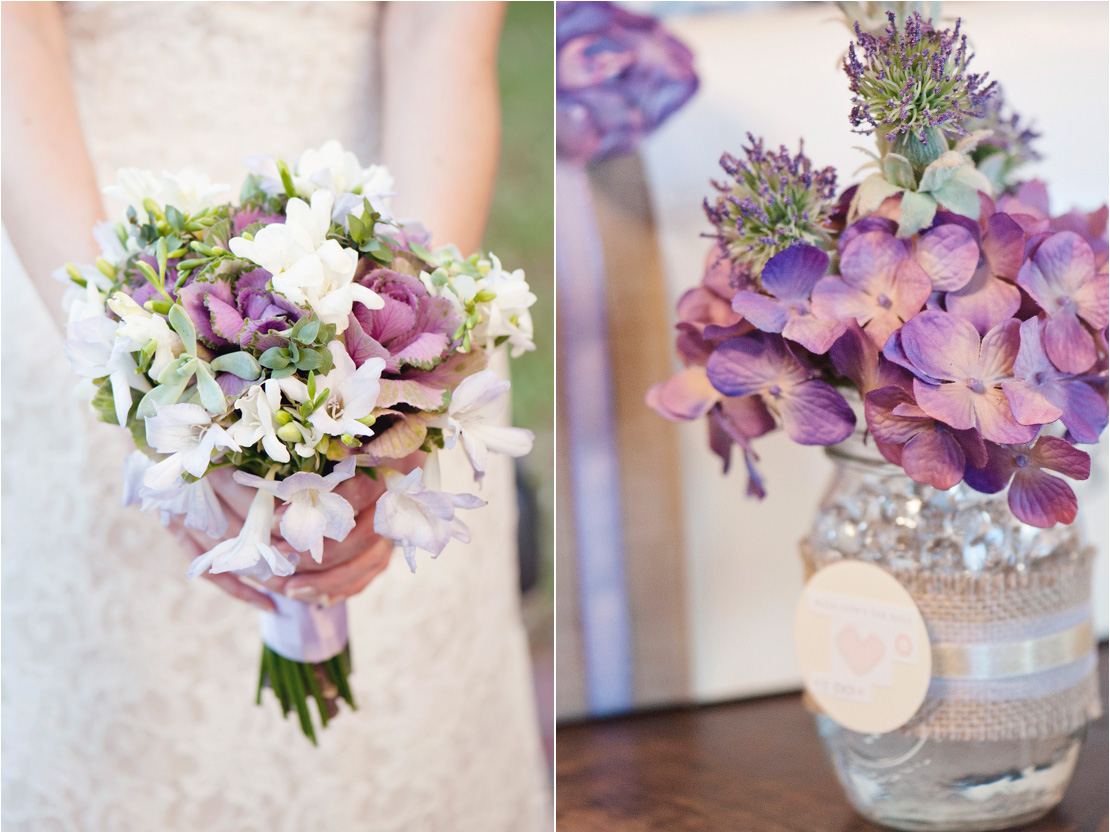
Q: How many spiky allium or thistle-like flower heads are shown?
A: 3